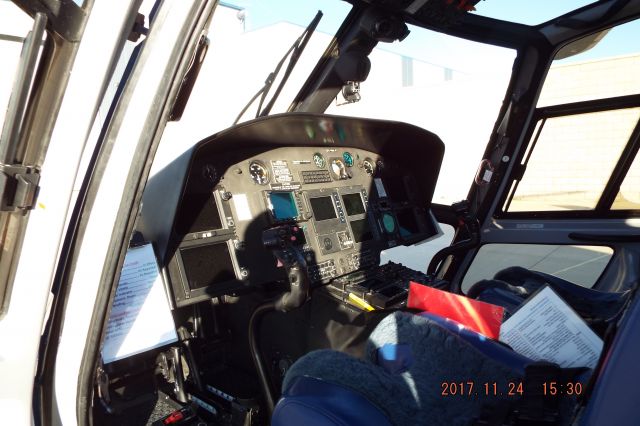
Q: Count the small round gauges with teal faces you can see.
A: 2